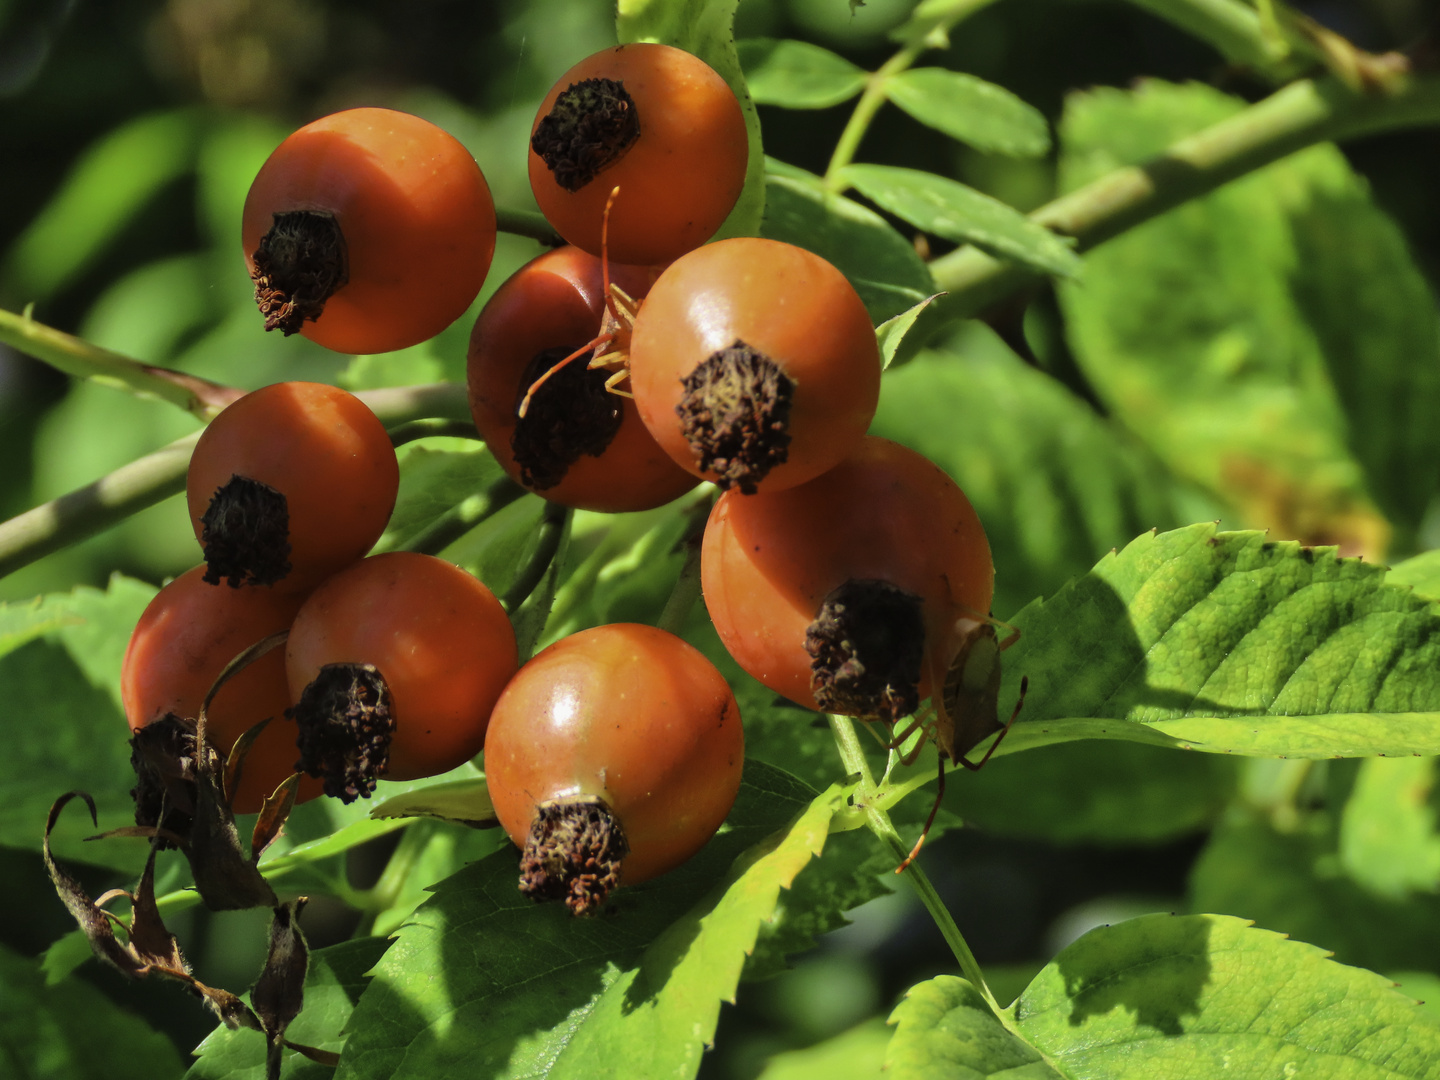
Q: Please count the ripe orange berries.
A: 9